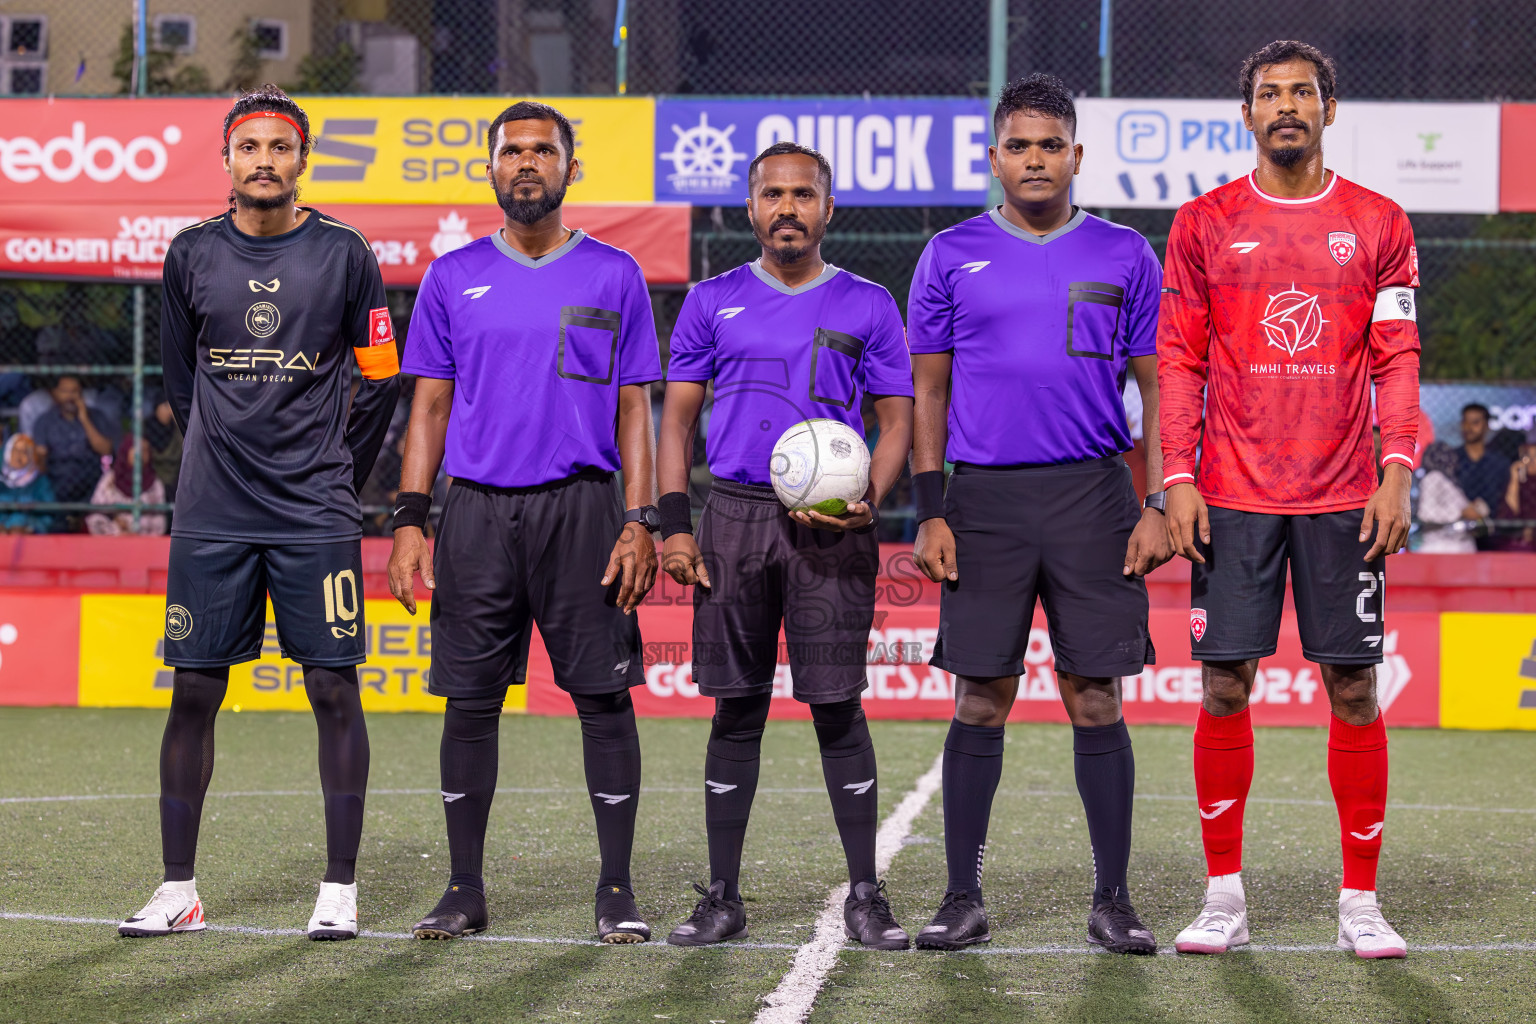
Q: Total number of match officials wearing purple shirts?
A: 3